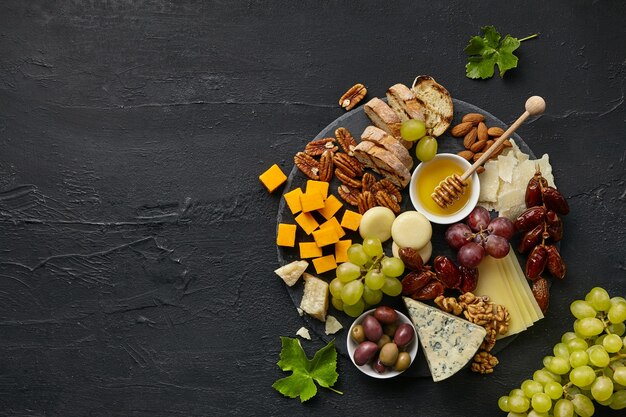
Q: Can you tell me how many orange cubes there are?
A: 13